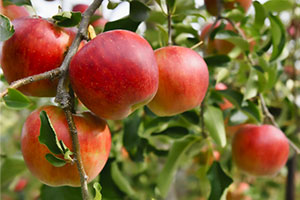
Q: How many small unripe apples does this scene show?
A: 0